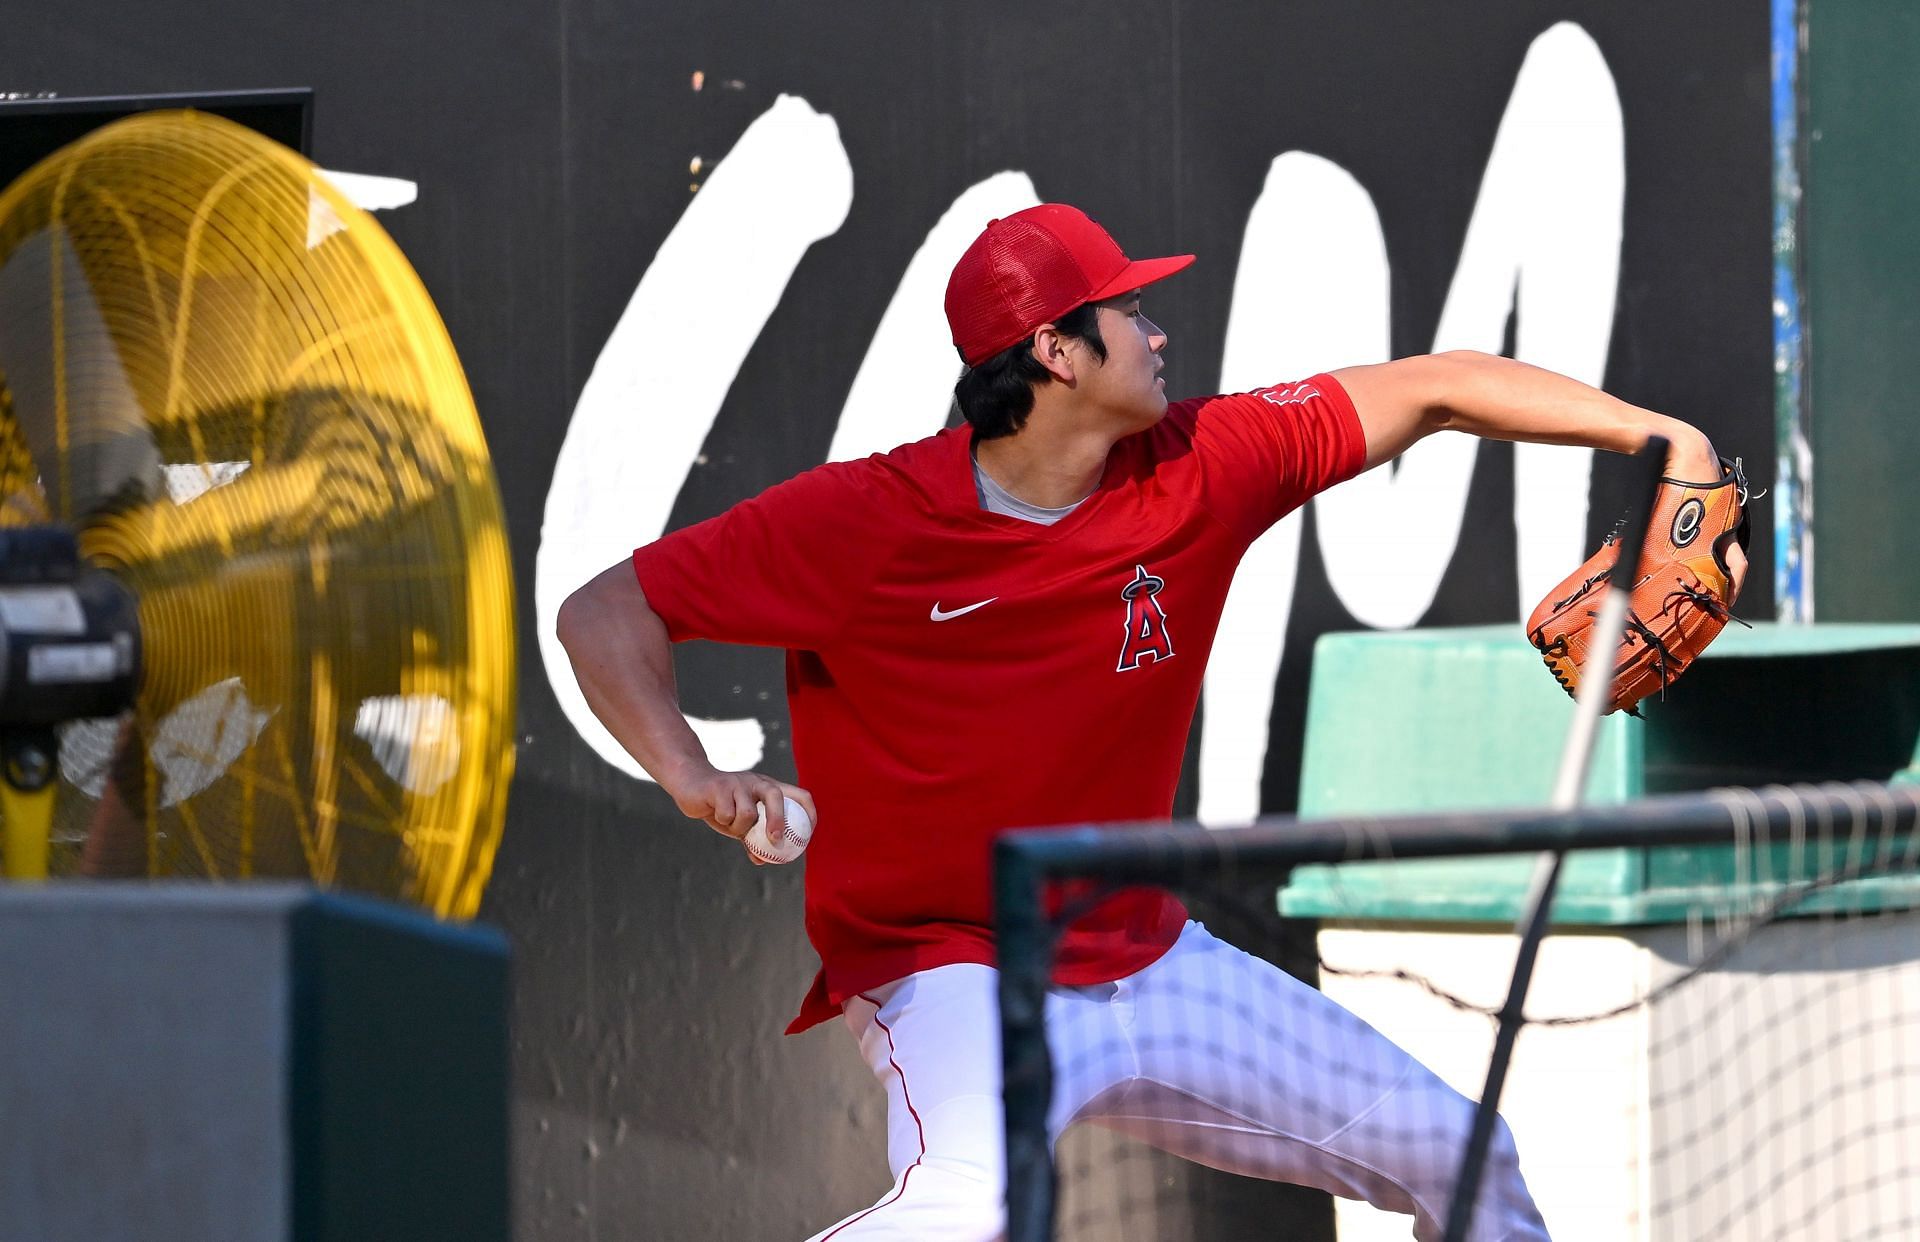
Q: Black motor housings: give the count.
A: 1